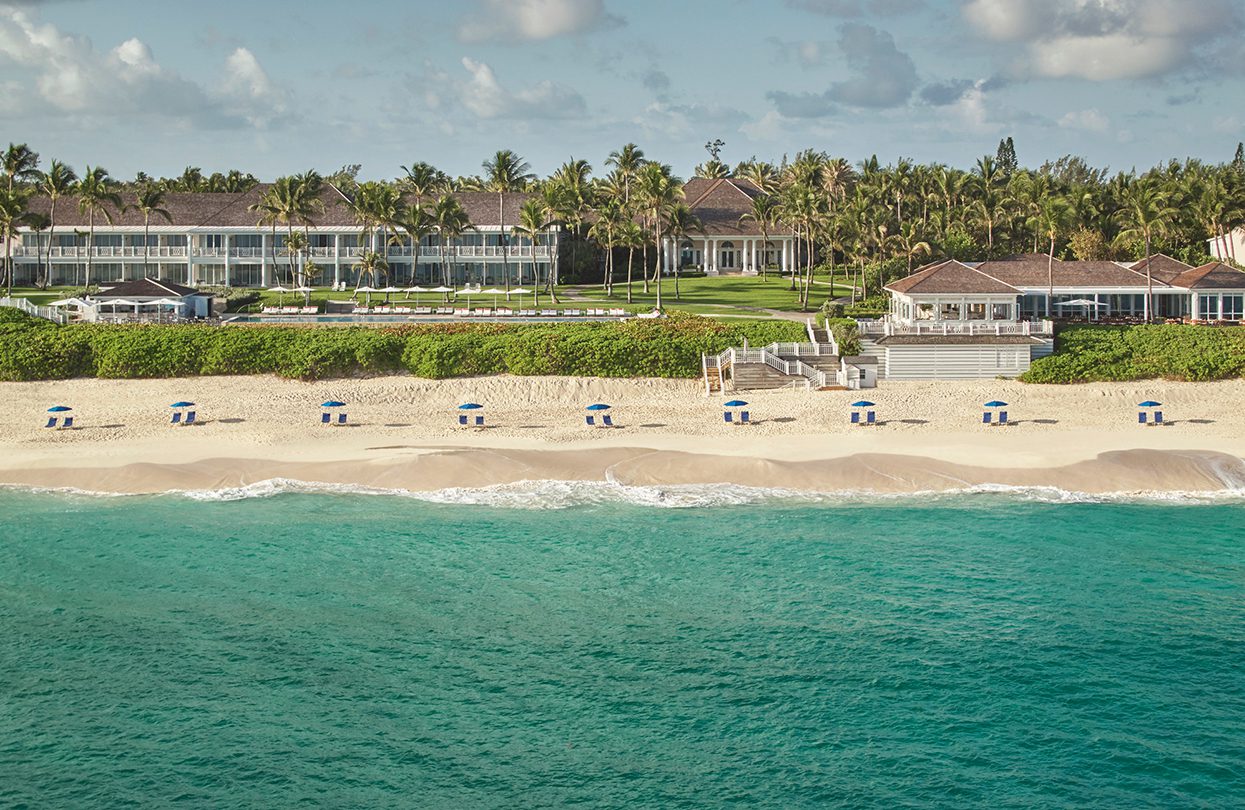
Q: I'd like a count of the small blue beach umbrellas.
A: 9